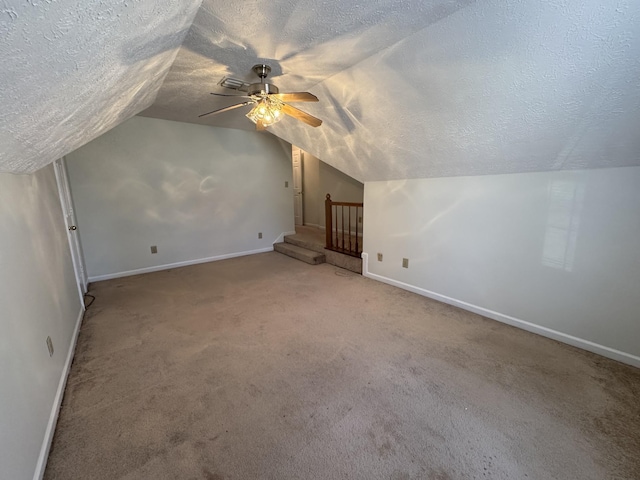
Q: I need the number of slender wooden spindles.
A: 4